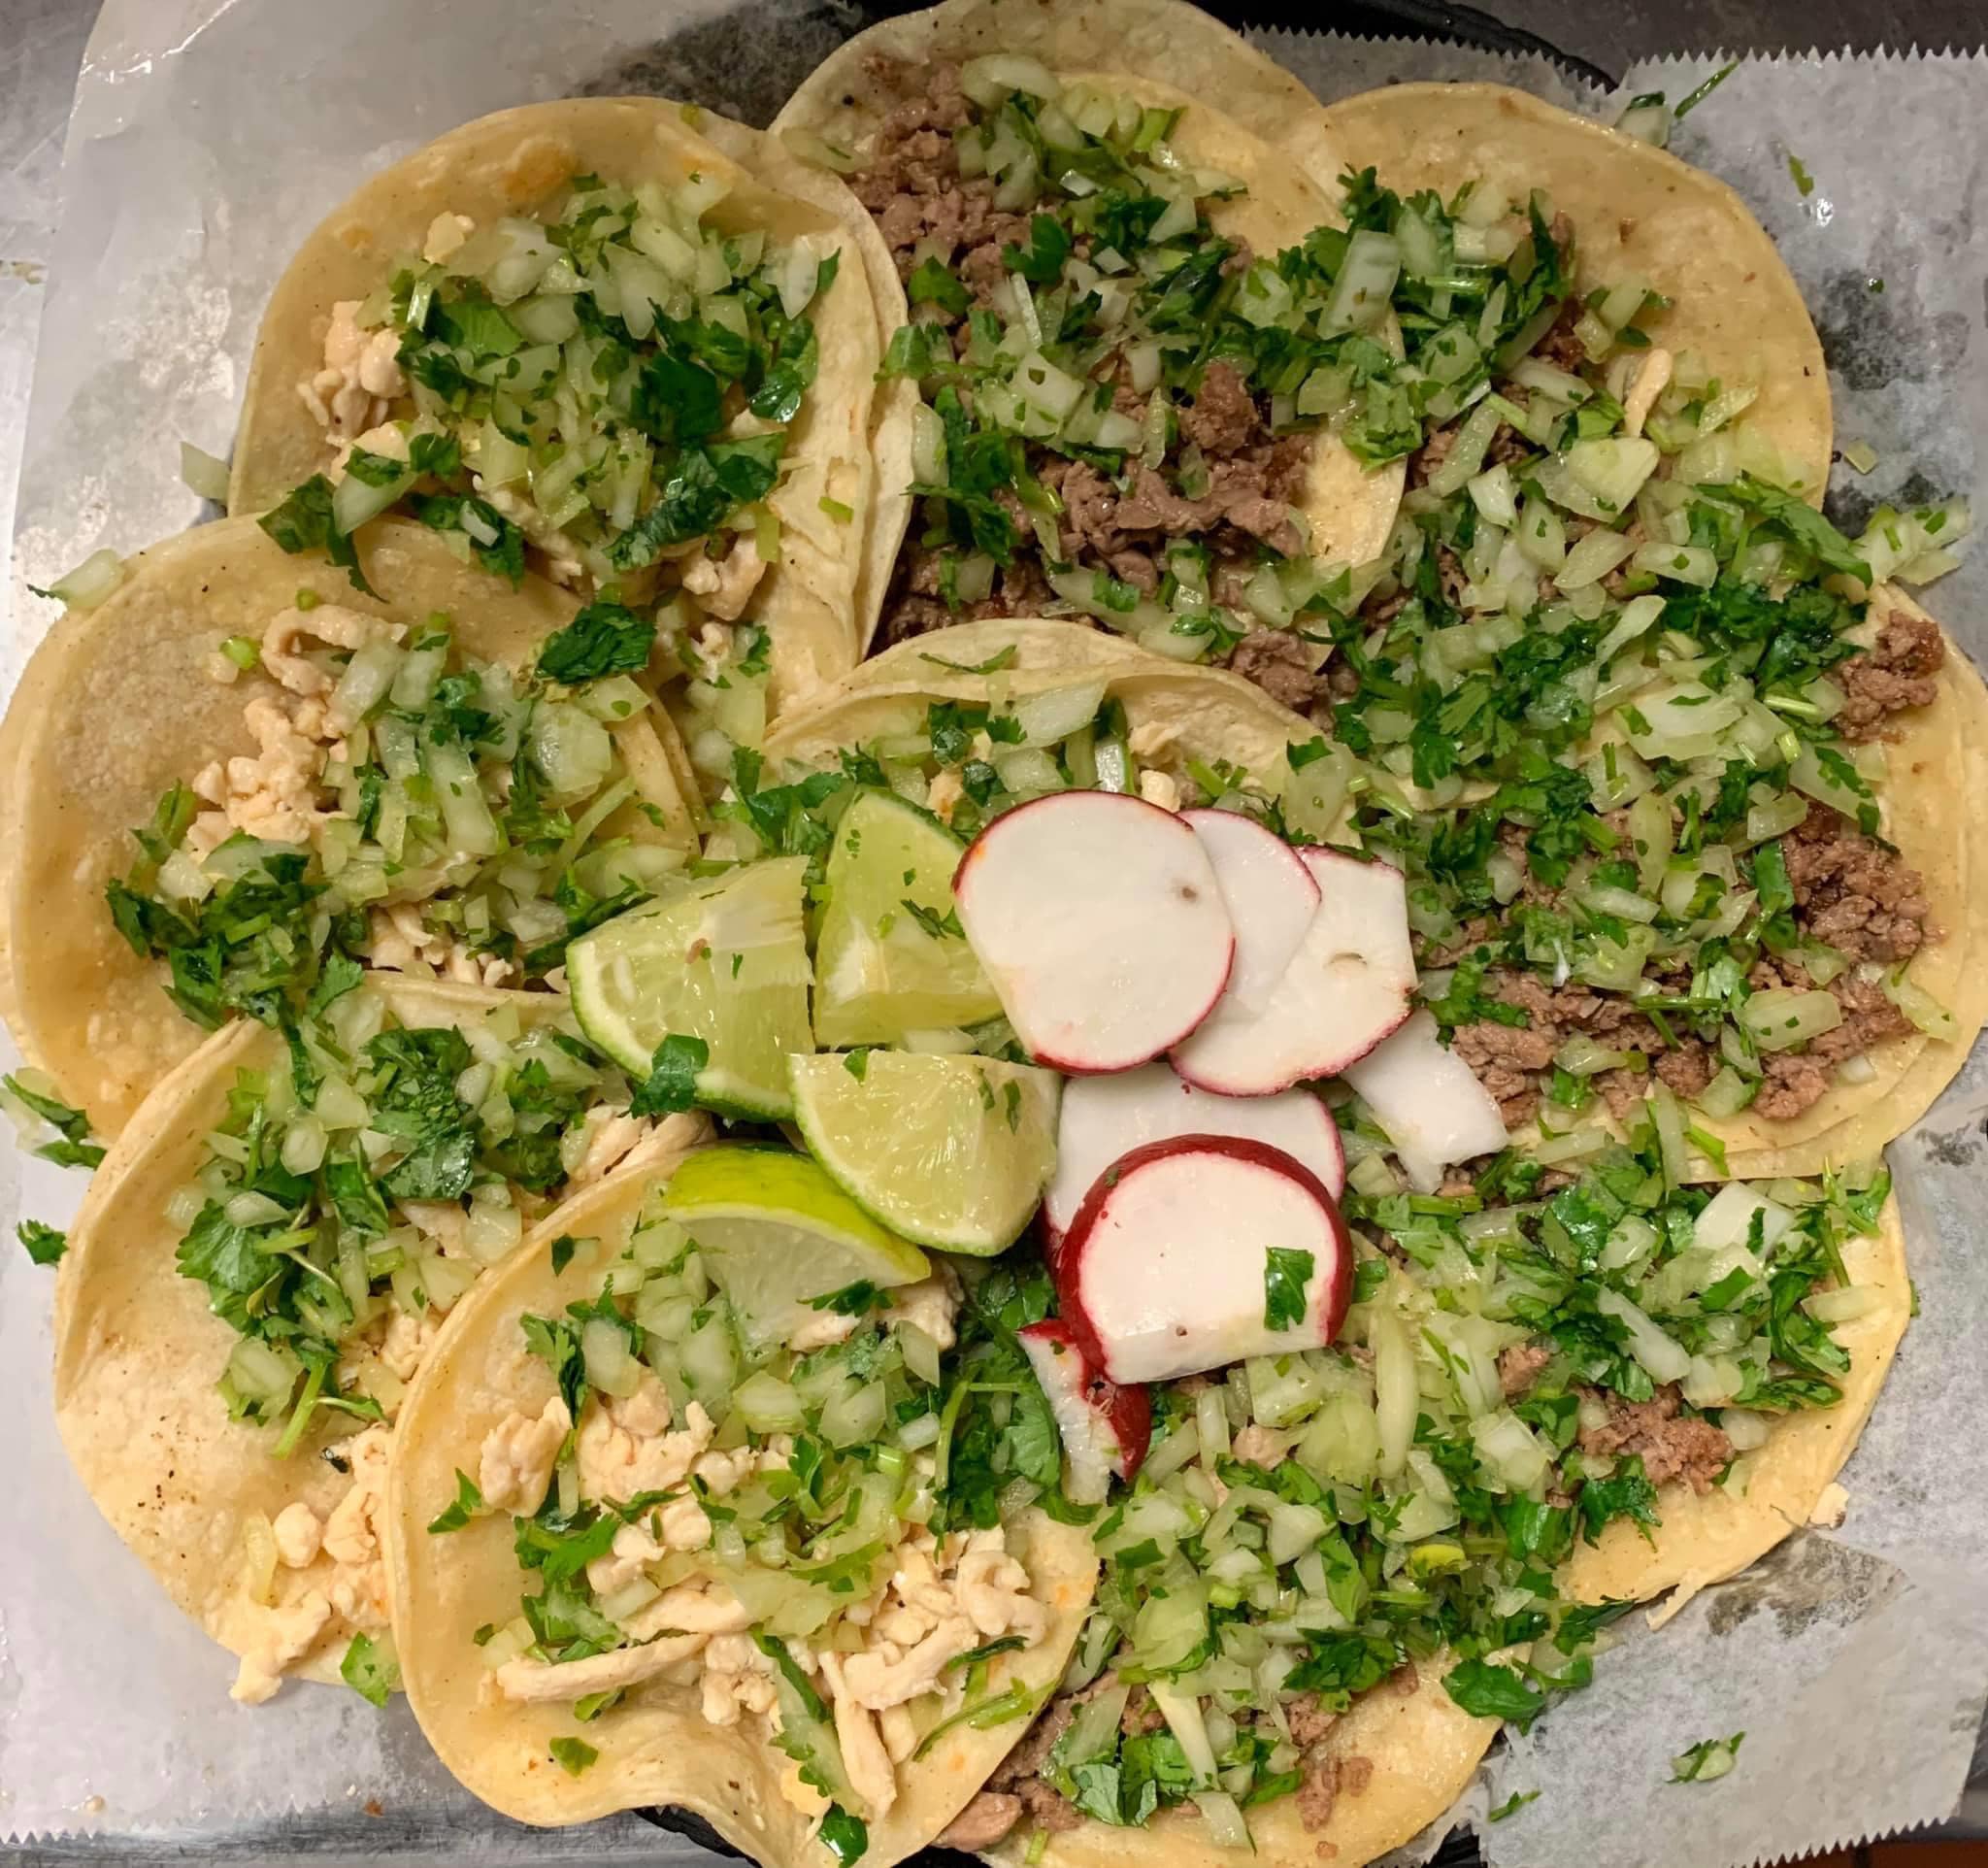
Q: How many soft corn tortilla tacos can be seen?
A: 10